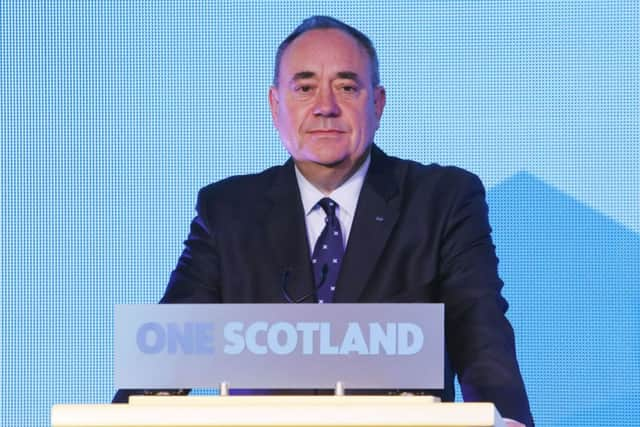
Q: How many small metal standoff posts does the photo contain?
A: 2